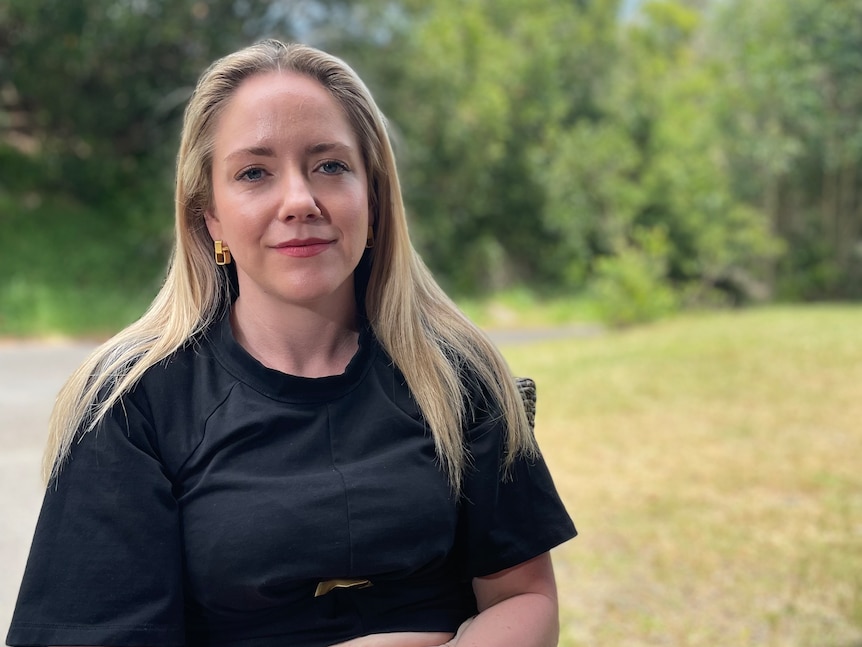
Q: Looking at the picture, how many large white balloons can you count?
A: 0